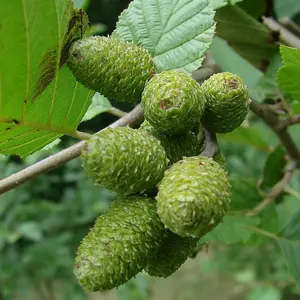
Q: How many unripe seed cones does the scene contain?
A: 8